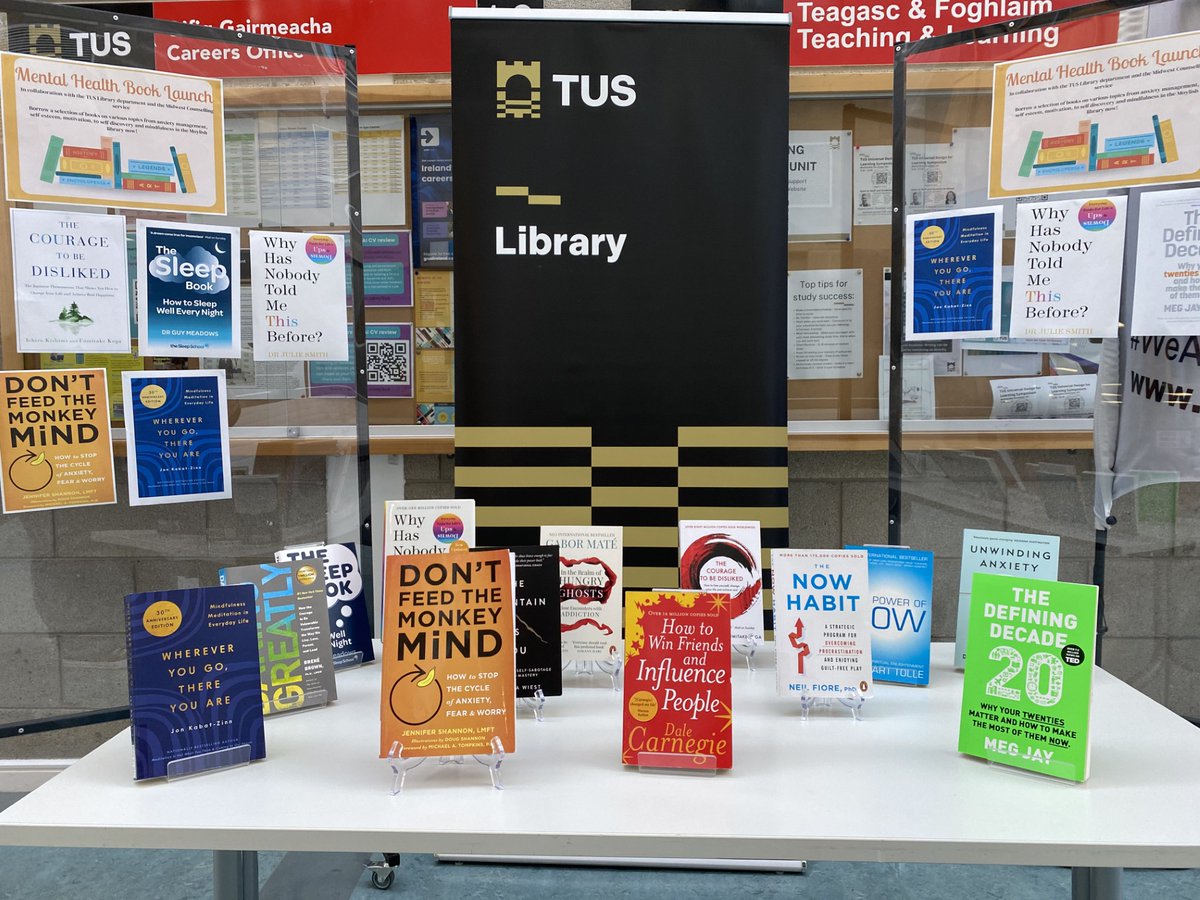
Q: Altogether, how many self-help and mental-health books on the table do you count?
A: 13